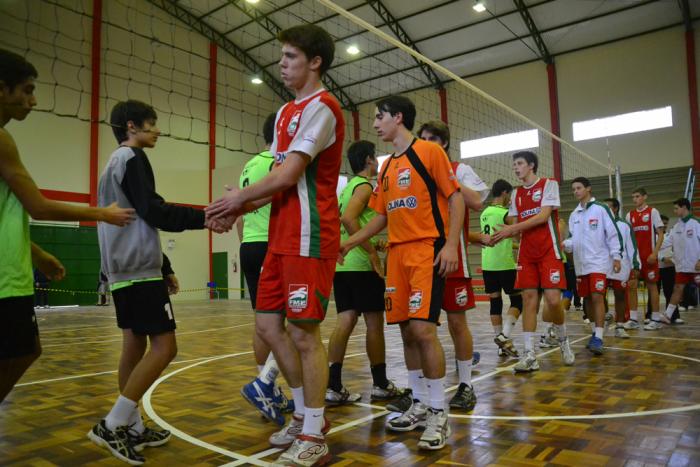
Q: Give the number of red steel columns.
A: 6